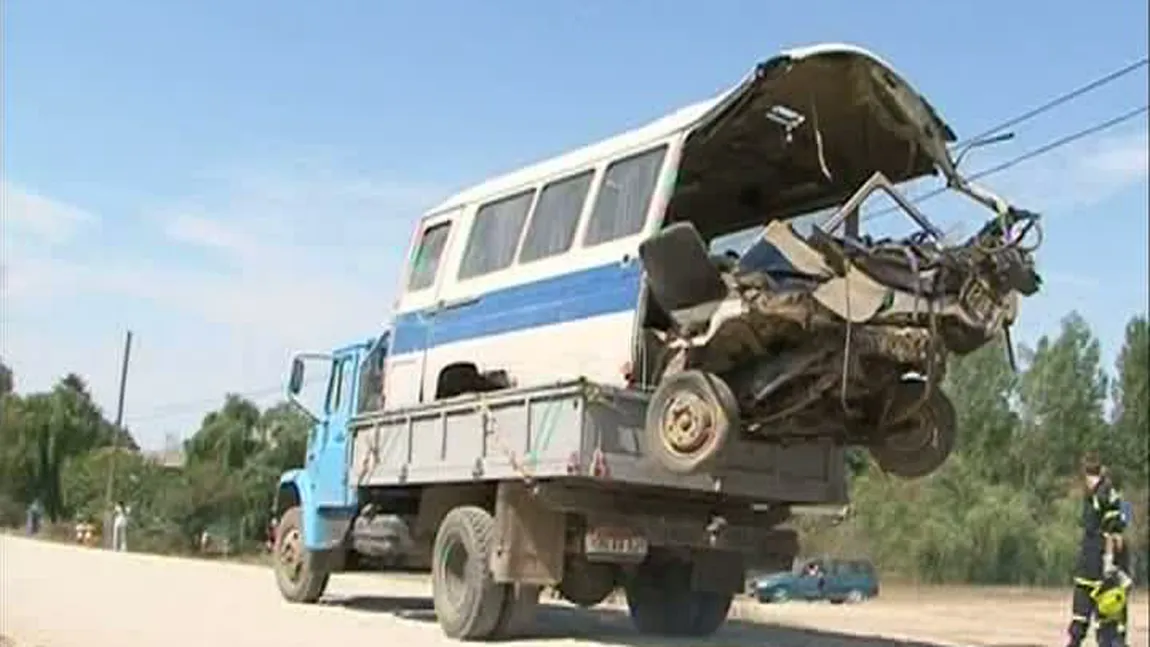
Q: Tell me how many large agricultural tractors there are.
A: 0